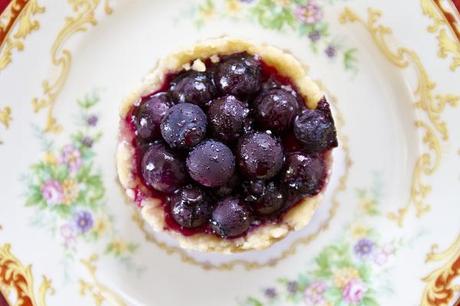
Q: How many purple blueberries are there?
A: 14